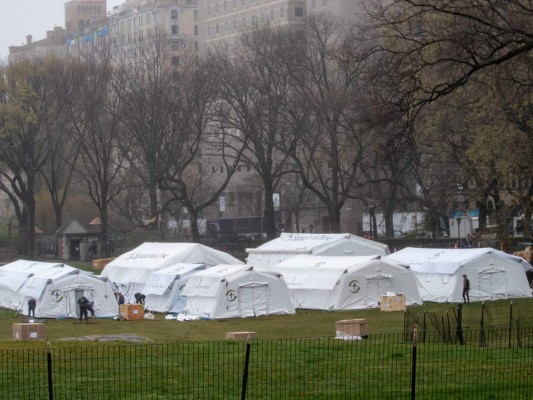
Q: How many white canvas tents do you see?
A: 8